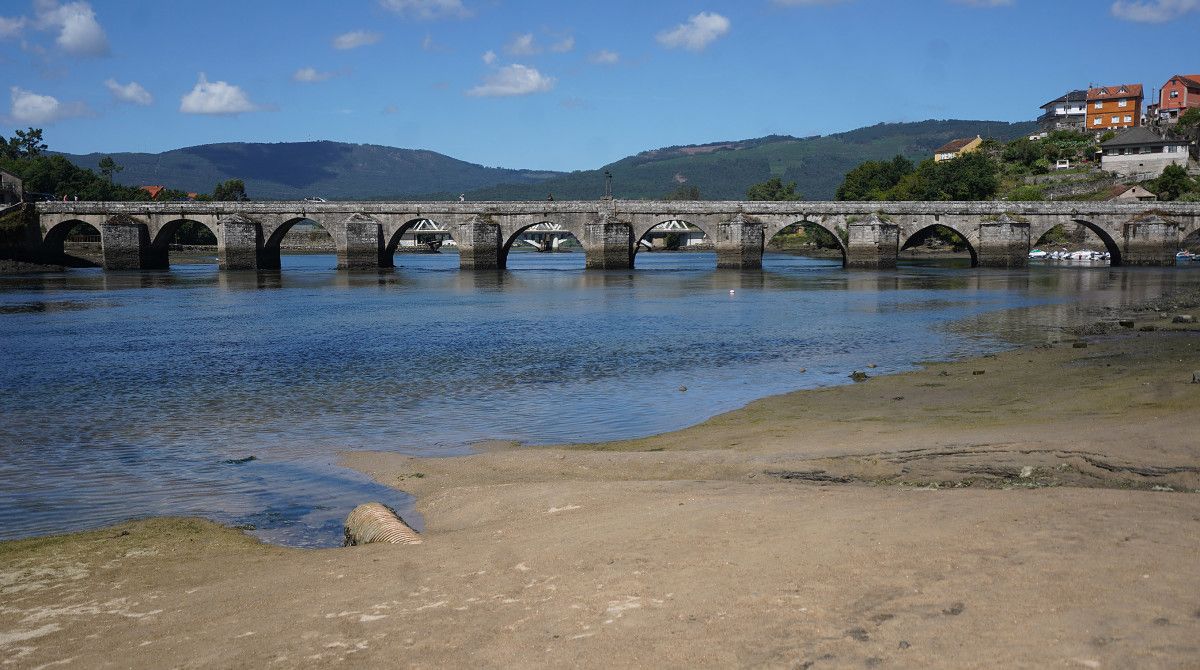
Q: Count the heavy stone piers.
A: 9